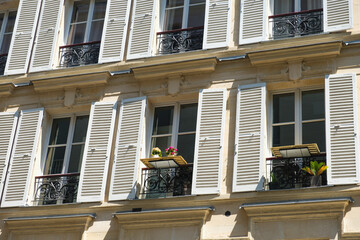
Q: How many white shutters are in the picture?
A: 14